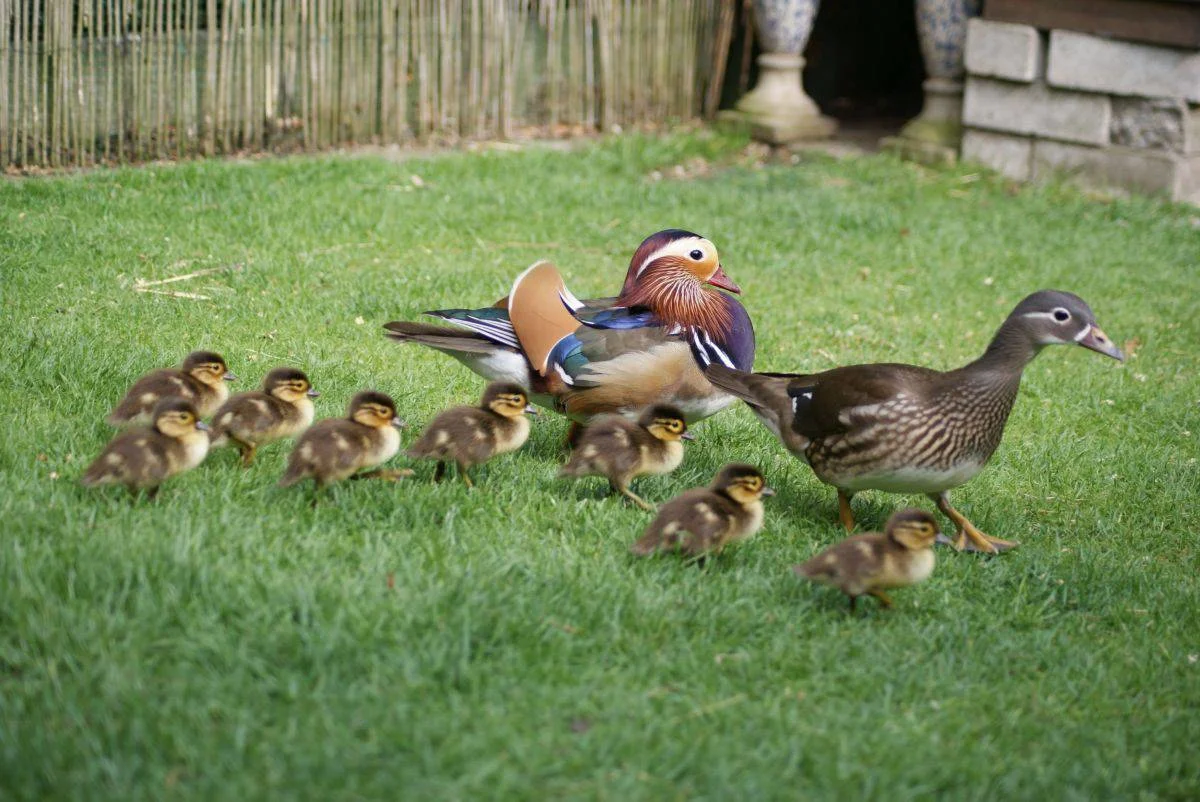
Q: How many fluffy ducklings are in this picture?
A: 8